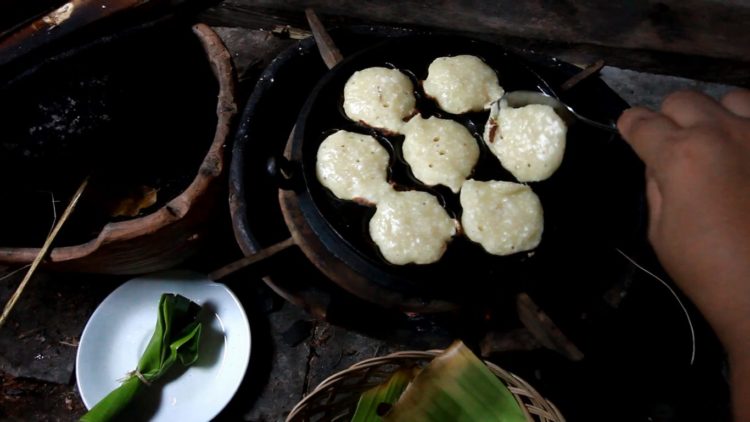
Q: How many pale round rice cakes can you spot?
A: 7